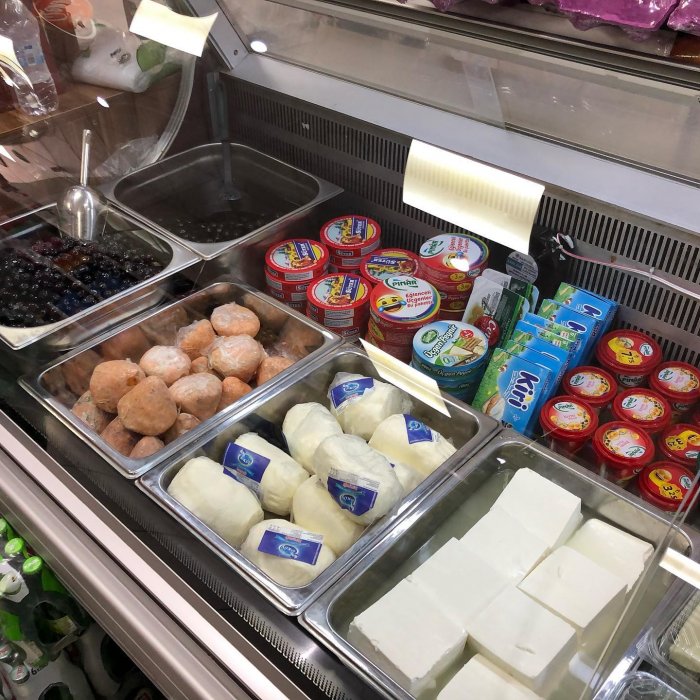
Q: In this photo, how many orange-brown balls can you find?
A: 14